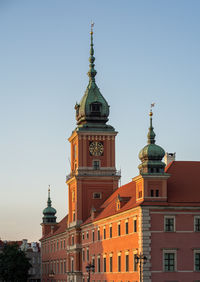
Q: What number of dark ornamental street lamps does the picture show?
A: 2